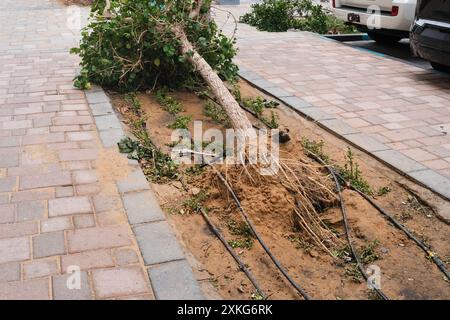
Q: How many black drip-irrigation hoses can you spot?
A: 4